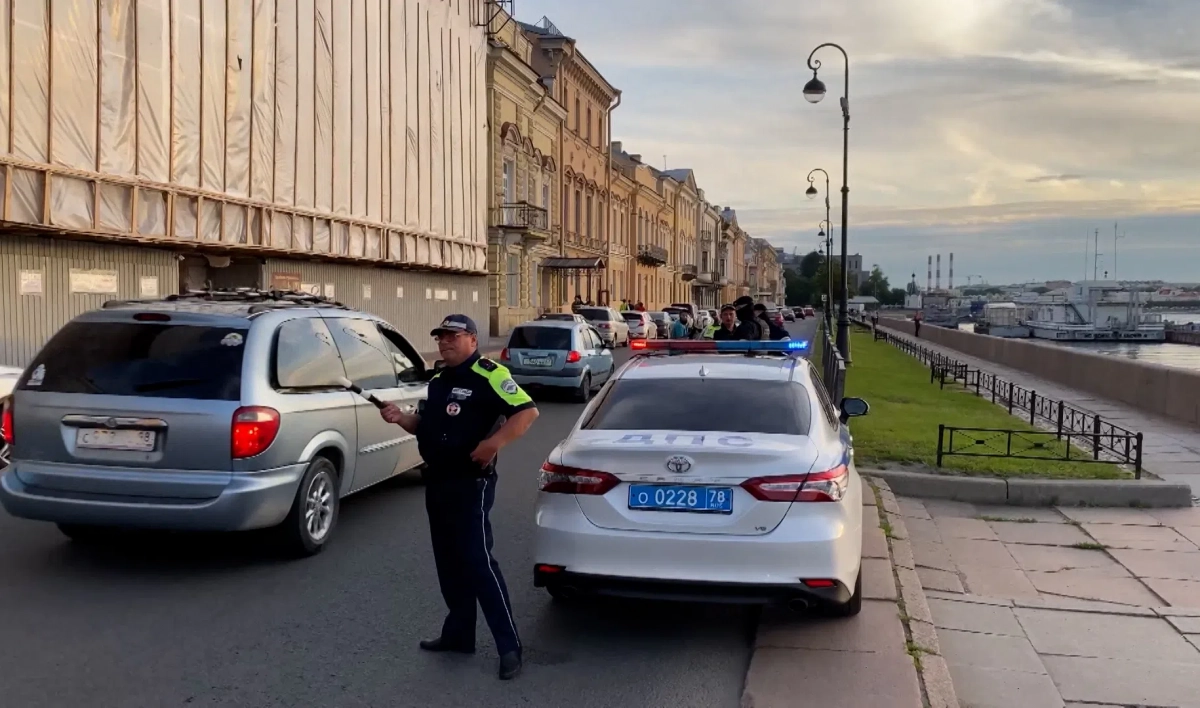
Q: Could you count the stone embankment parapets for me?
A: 1